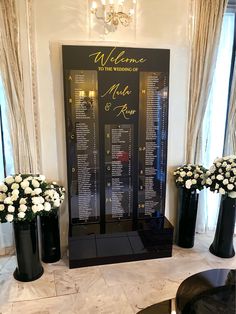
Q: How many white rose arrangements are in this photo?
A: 4